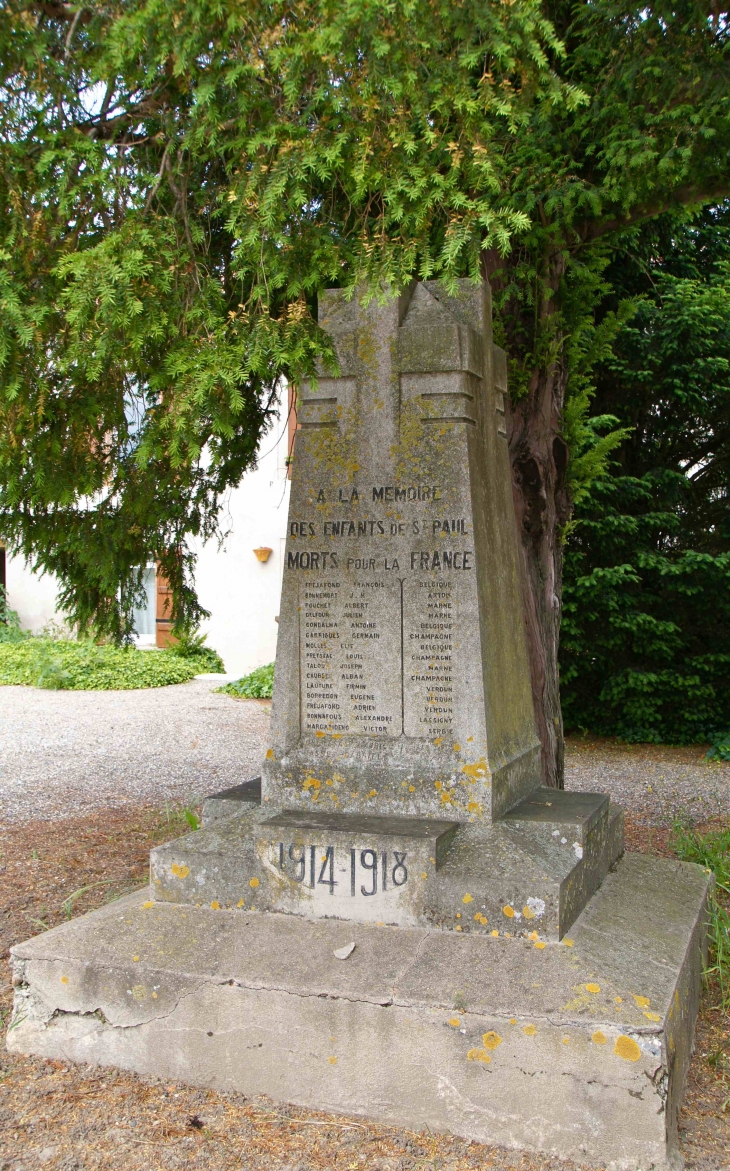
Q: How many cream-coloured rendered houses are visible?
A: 1